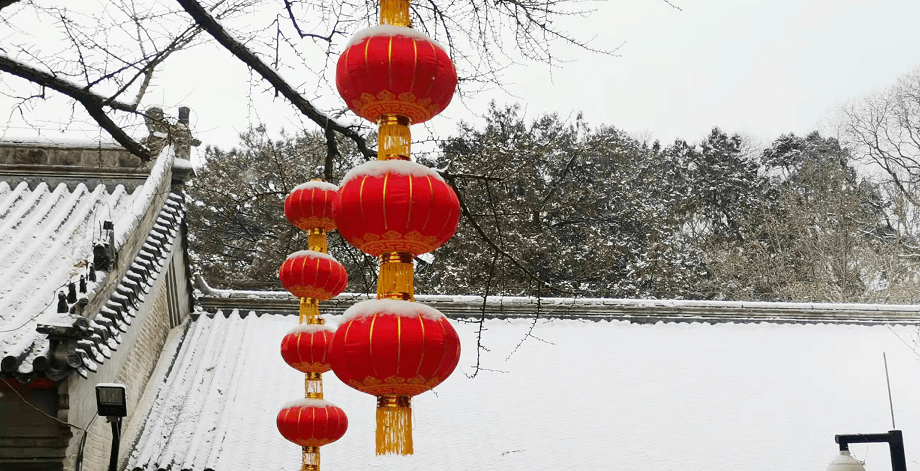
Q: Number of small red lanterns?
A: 4